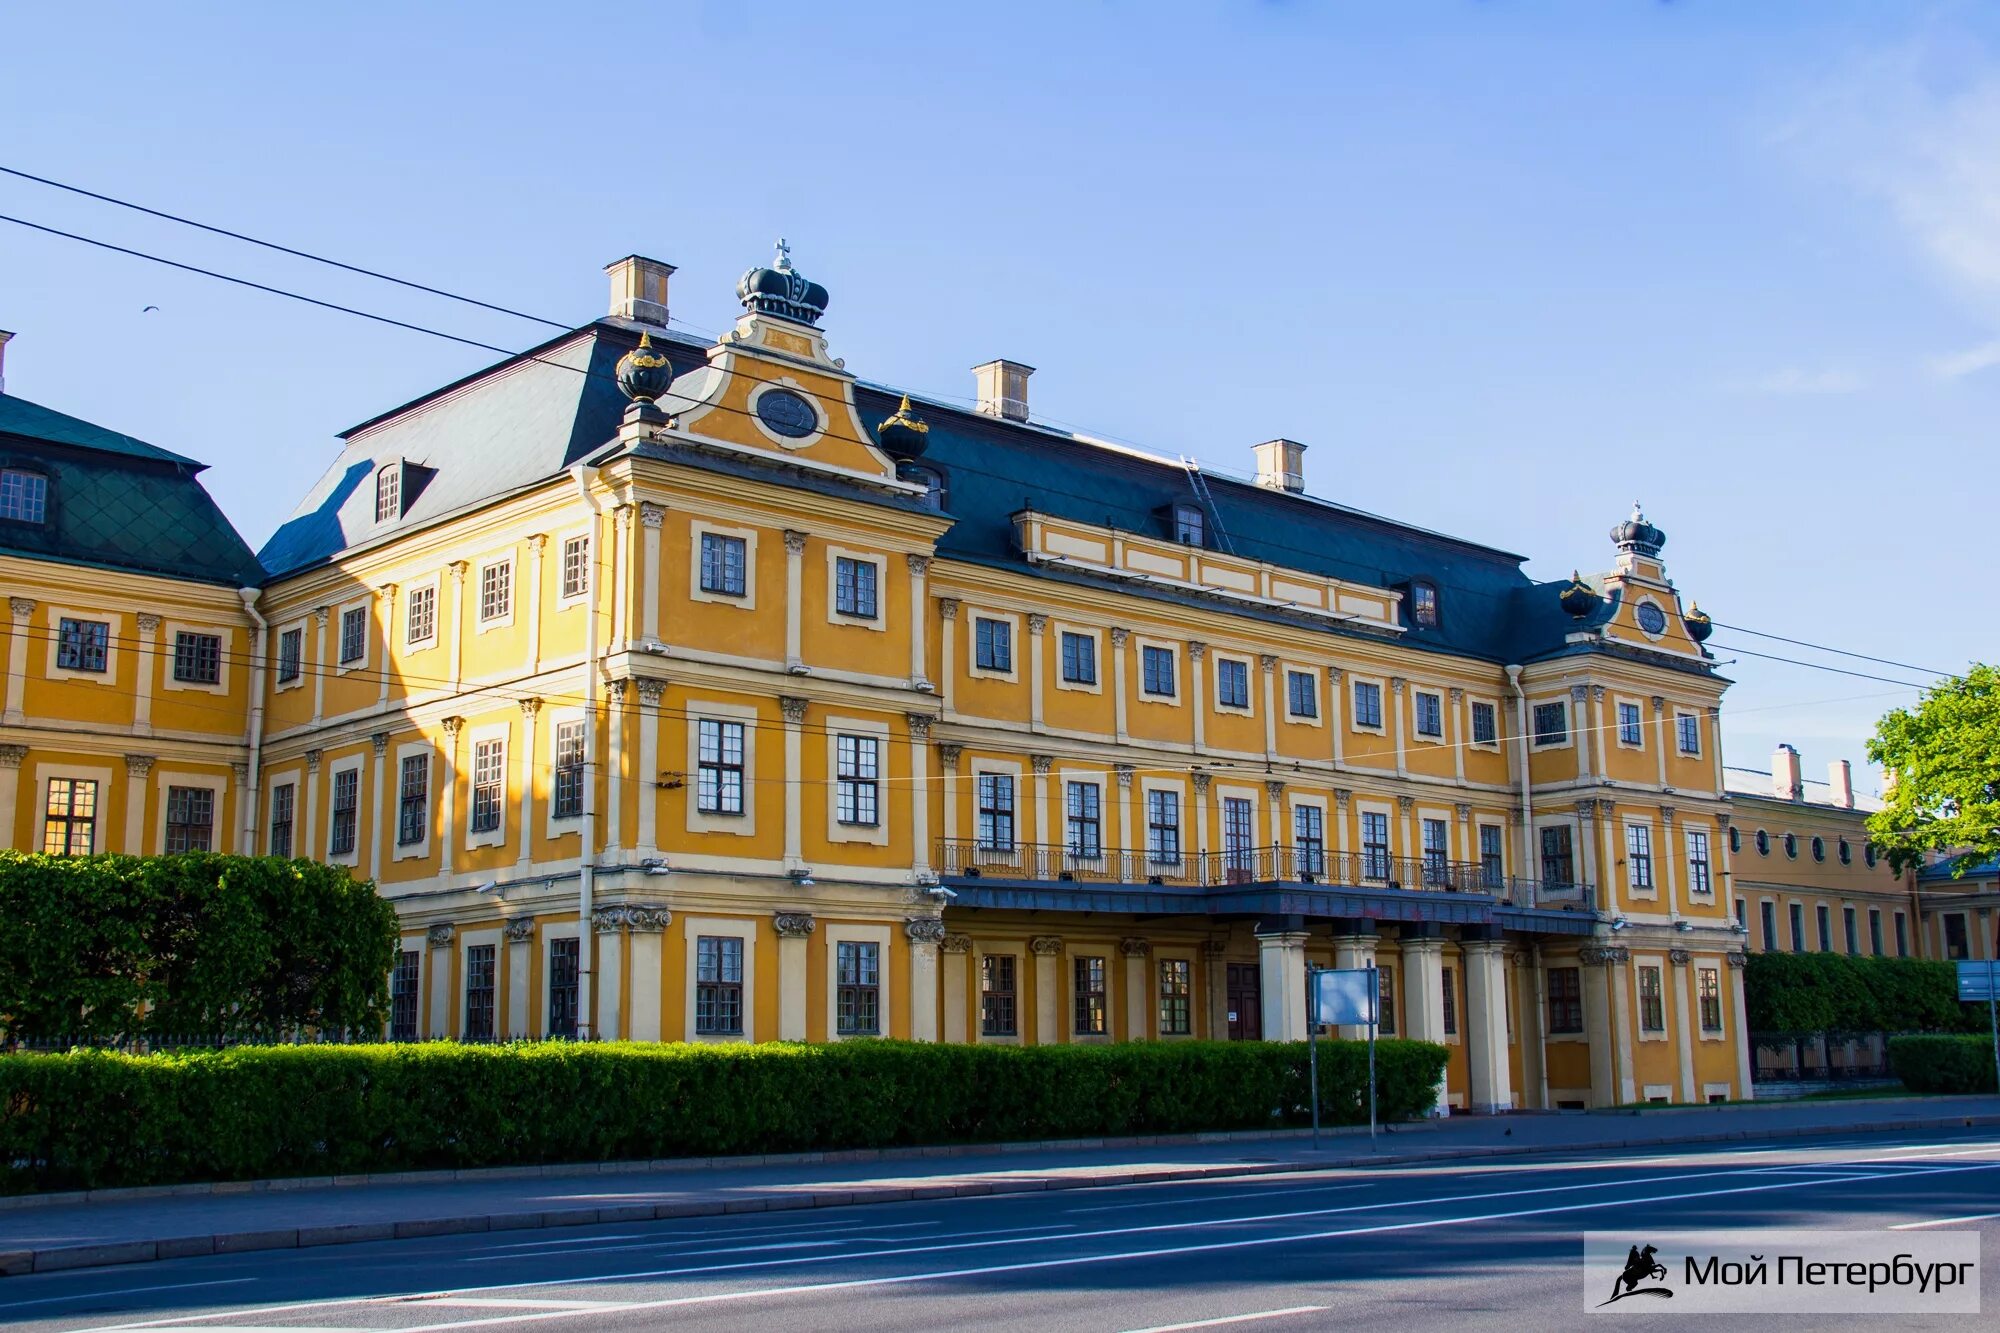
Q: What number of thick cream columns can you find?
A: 4